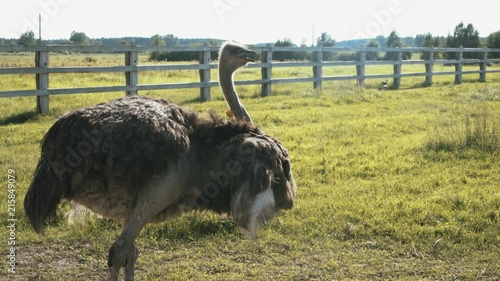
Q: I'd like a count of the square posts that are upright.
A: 10